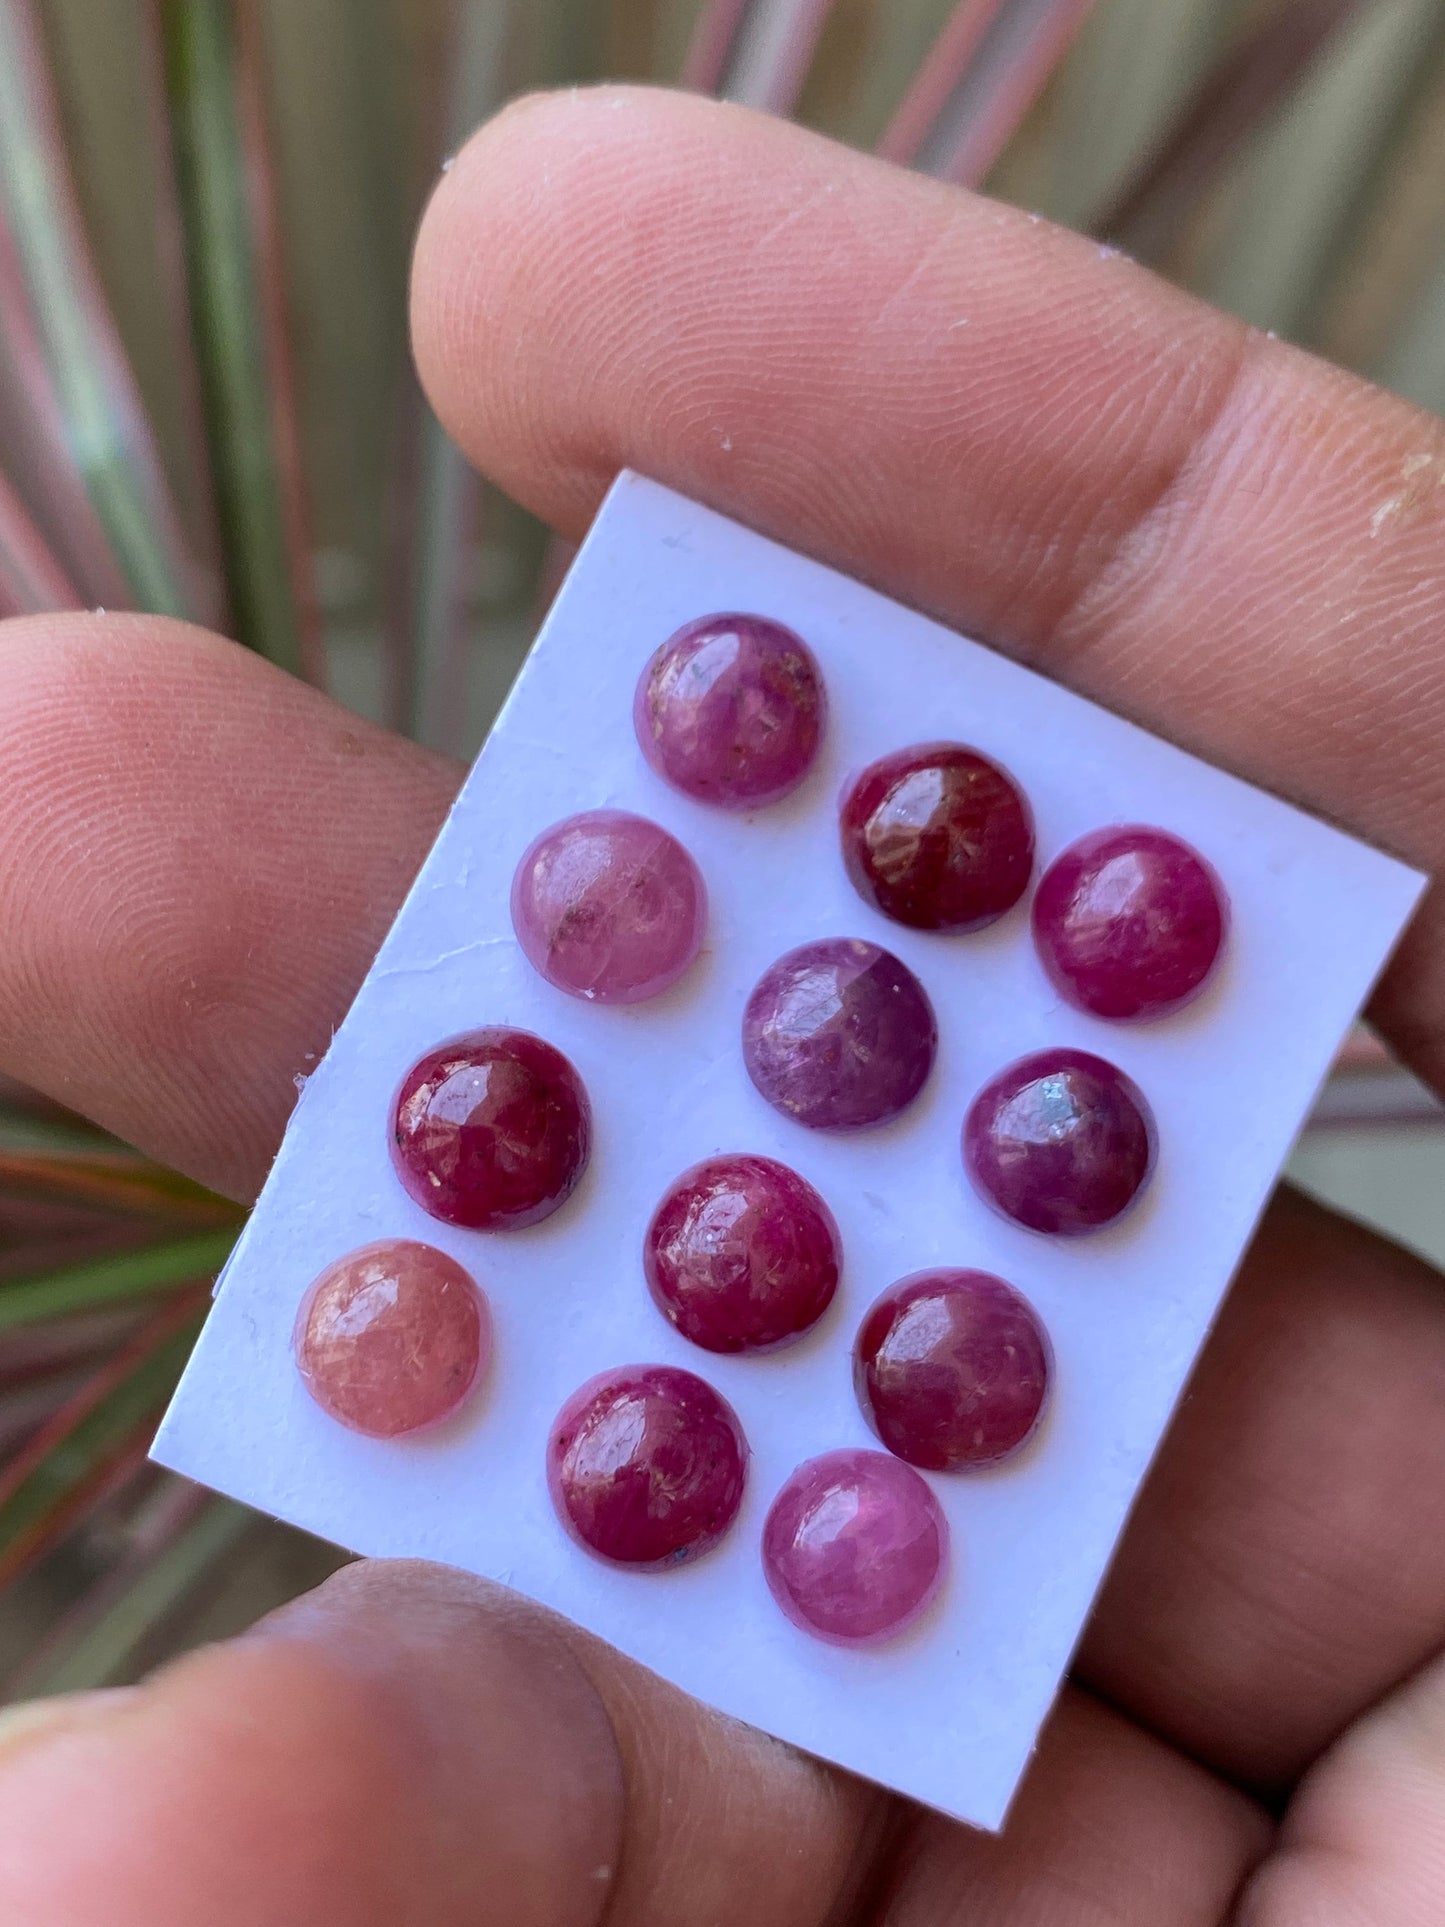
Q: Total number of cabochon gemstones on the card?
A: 12